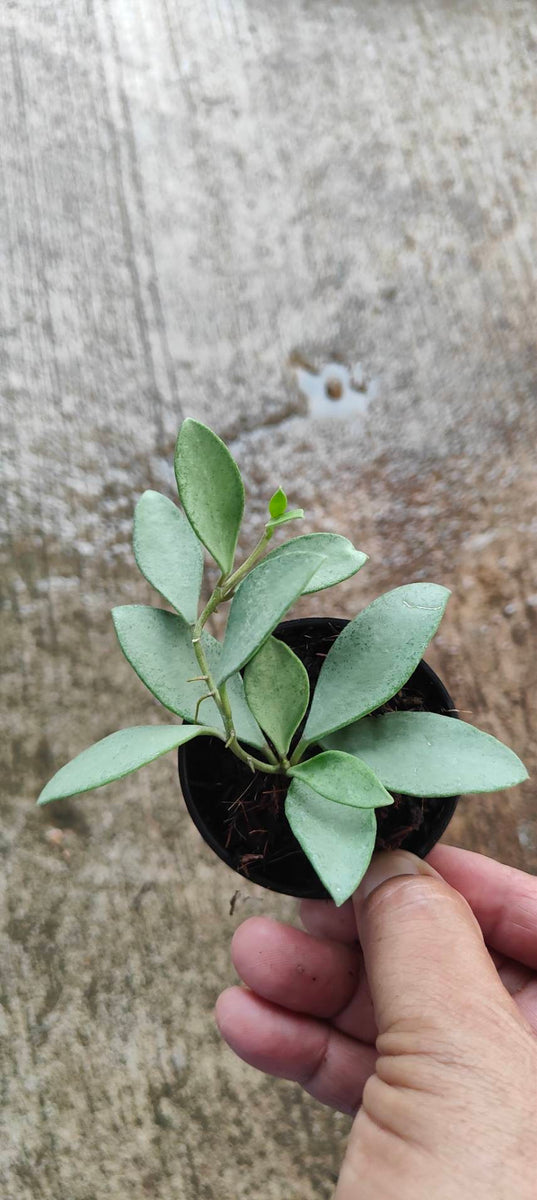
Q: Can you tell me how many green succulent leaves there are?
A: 13